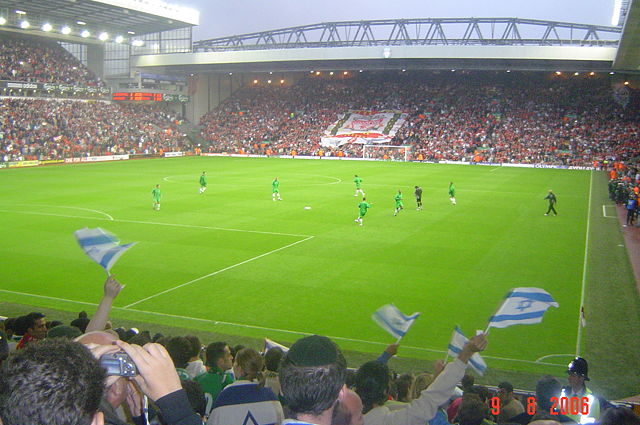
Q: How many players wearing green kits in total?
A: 7